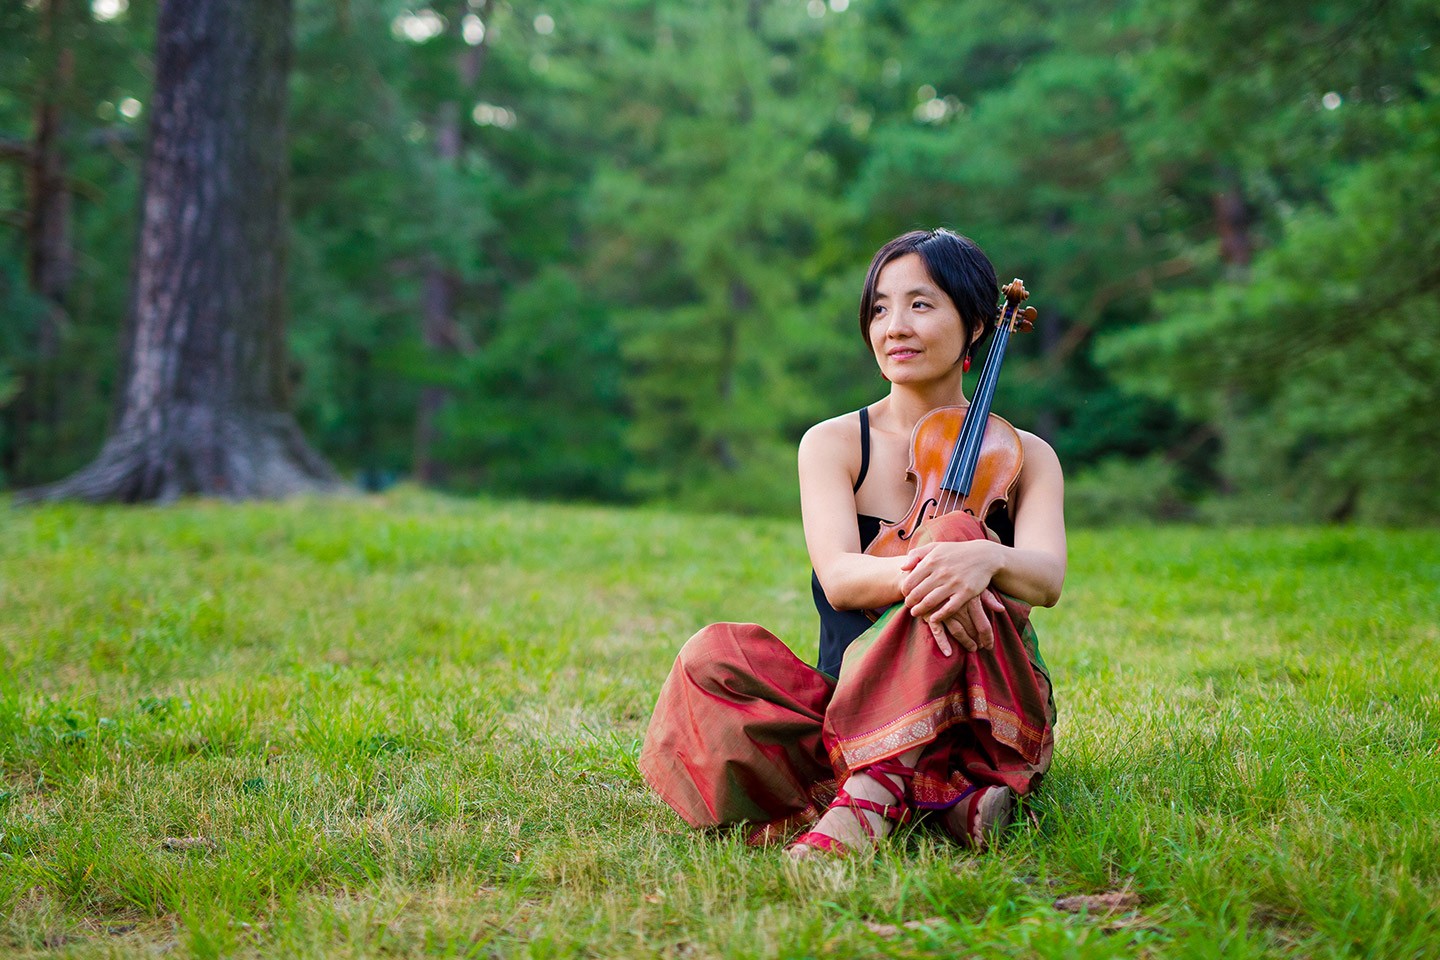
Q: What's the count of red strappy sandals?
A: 2